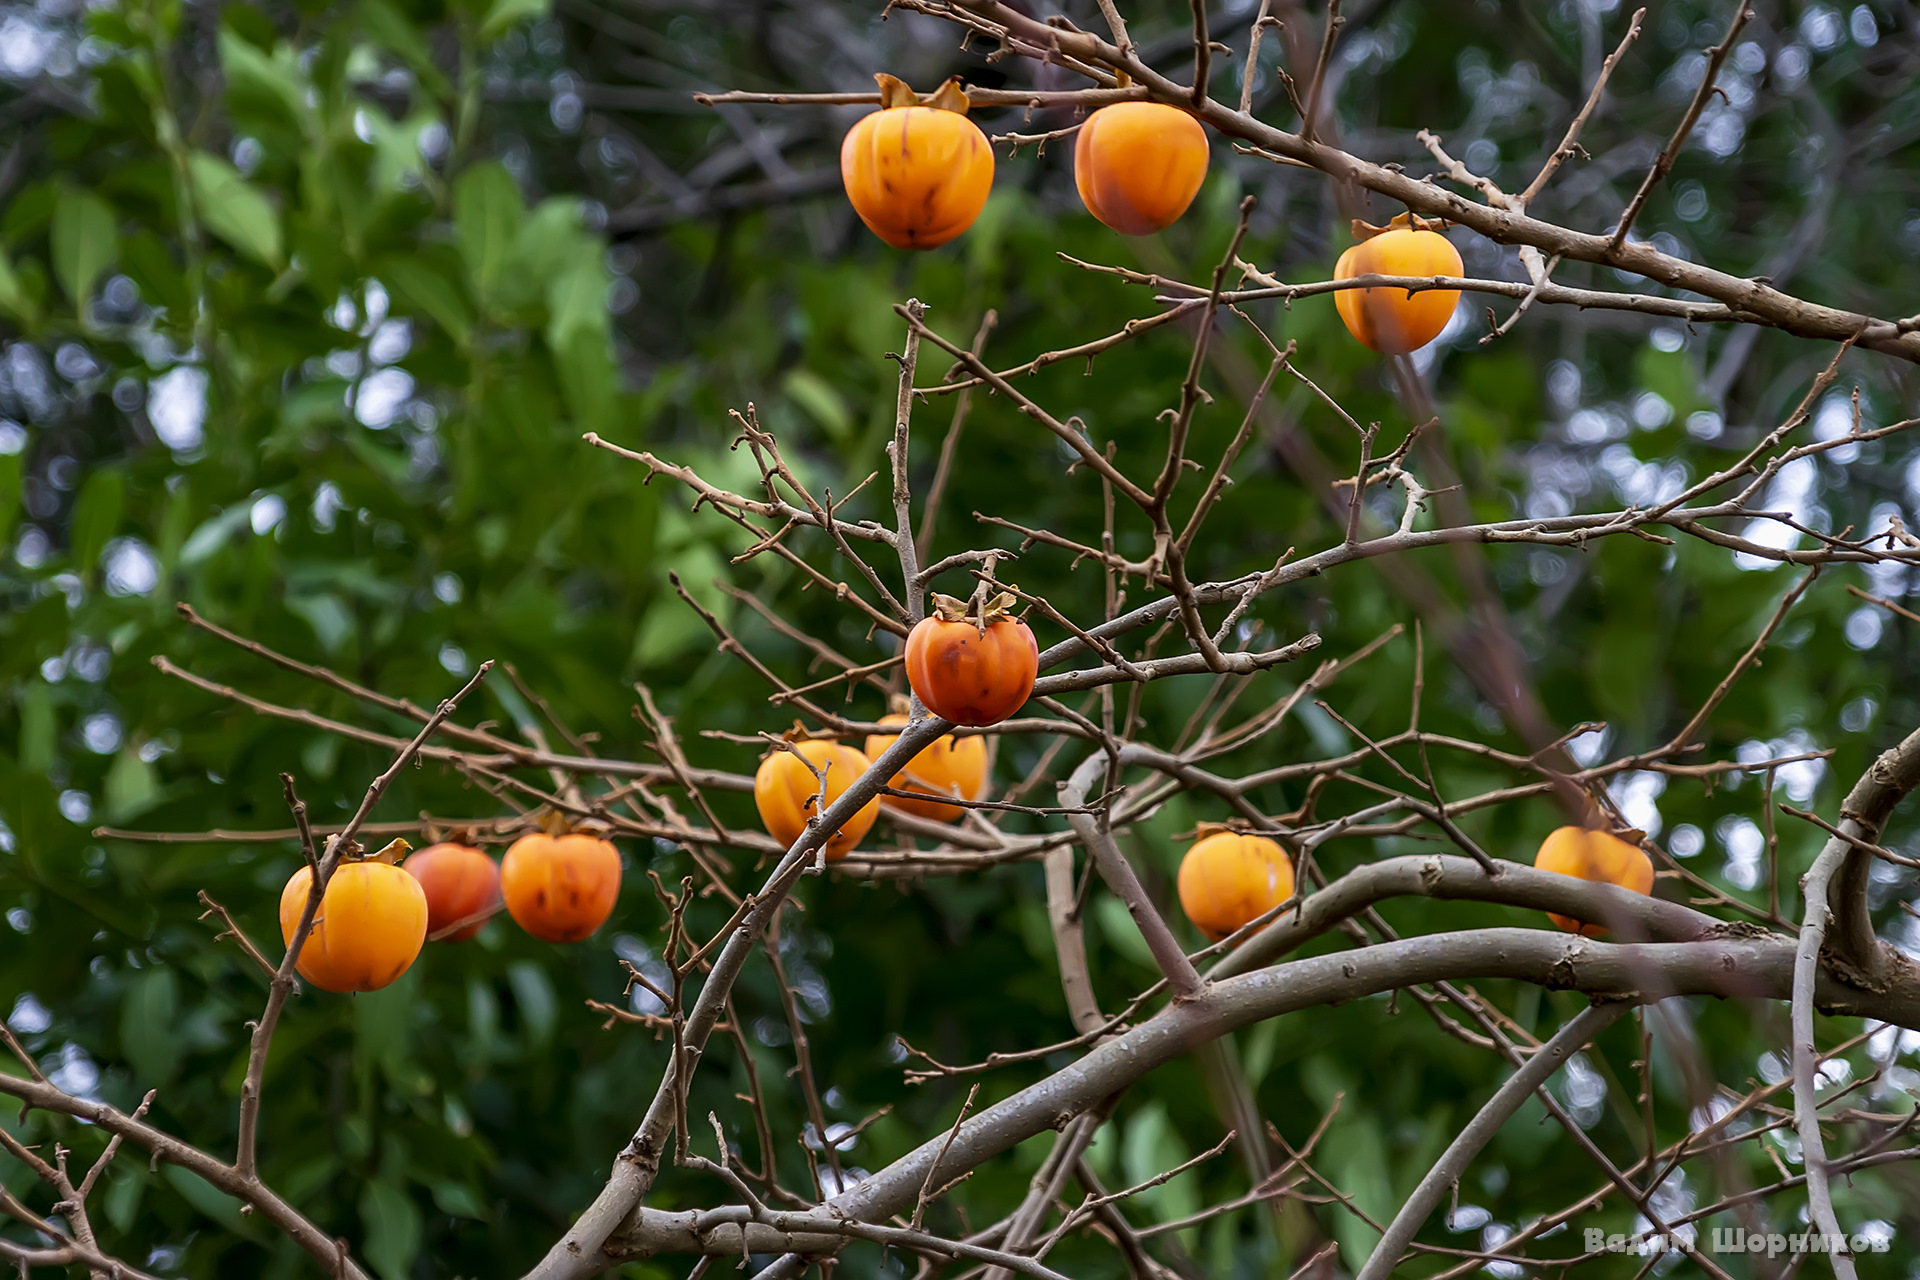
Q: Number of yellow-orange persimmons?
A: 9